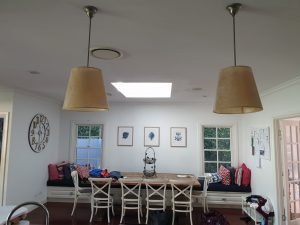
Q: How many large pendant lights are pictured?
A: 2